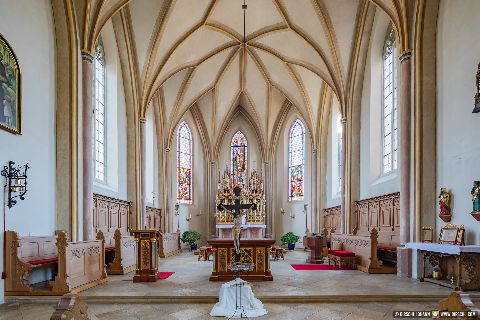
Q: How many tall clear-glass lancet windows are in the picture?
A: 2